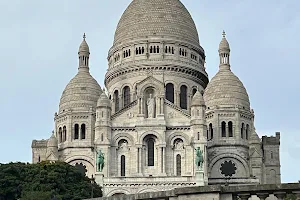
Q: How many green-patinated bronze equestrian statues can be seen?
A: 2